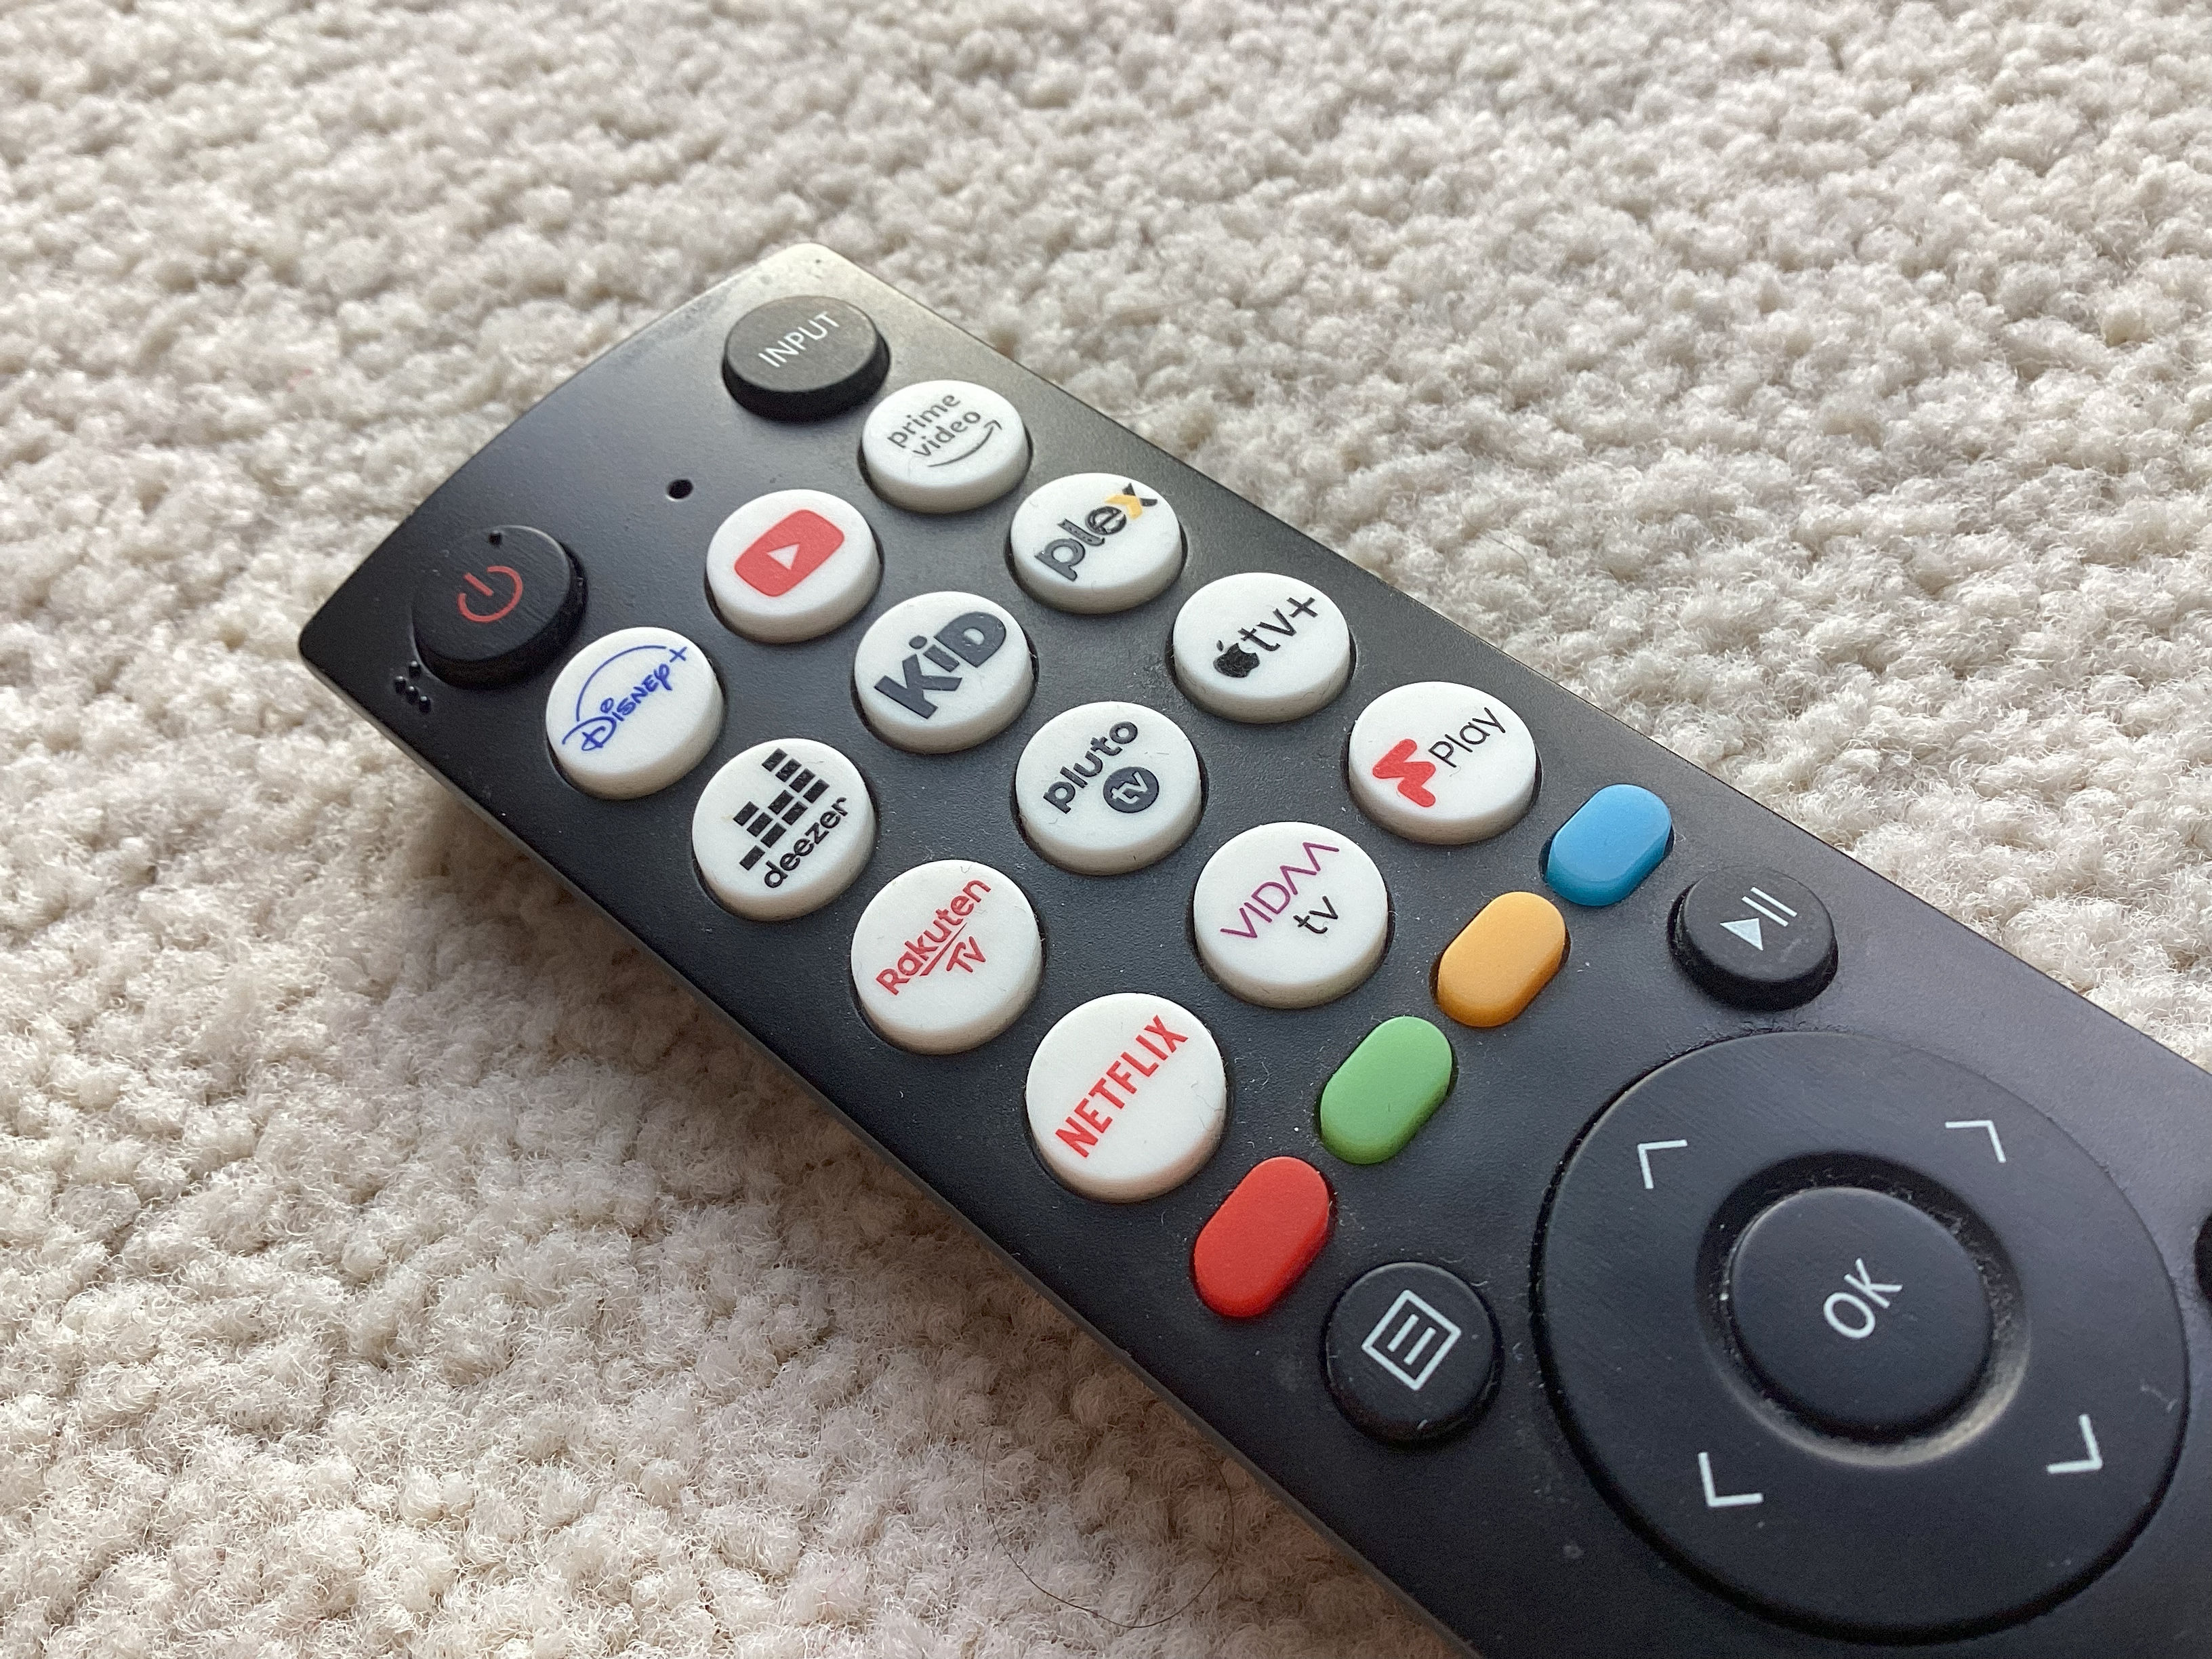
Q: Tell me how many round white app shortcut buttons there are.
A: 12